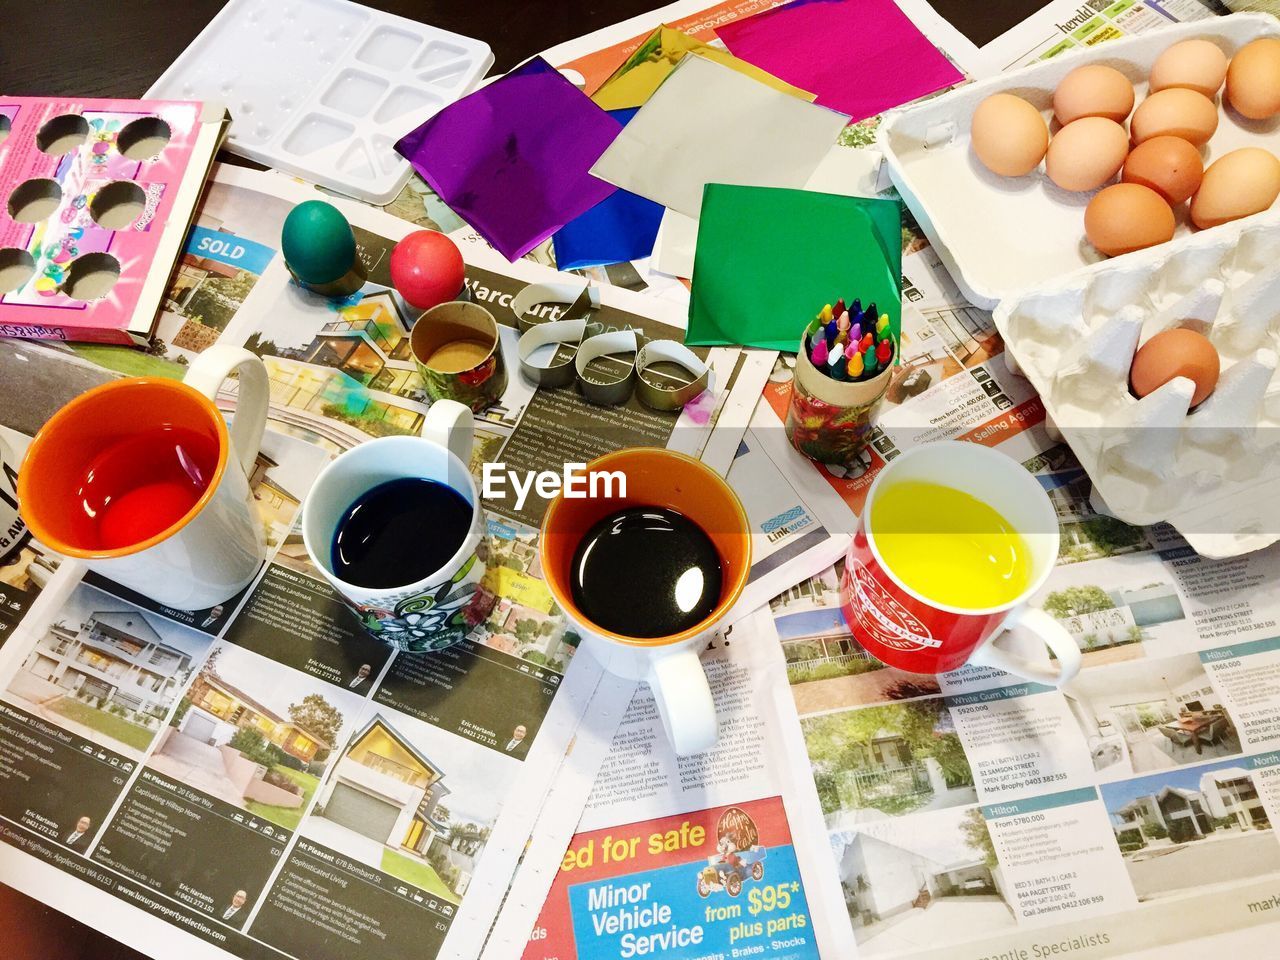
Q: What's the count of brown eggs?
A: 10